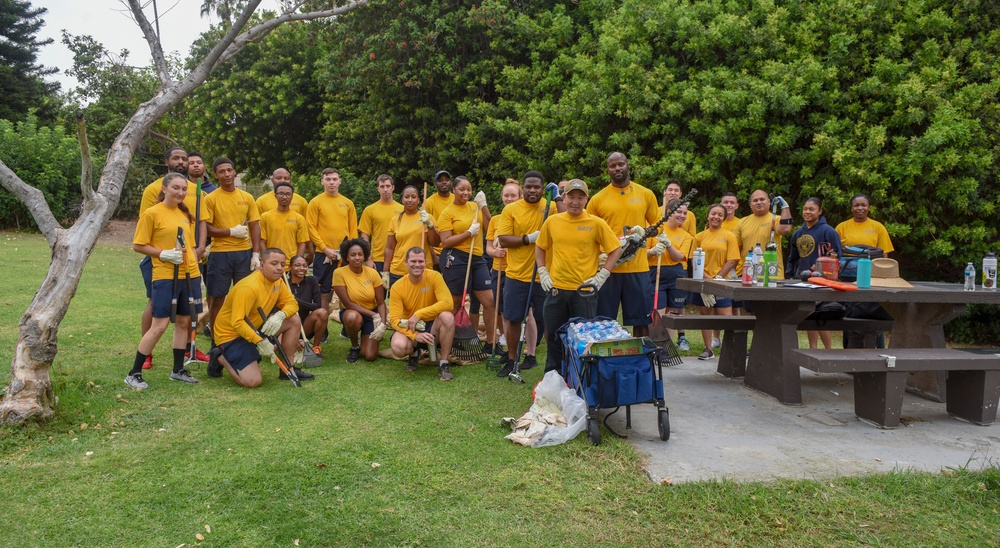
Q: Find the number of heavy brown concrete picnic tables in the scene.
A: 1